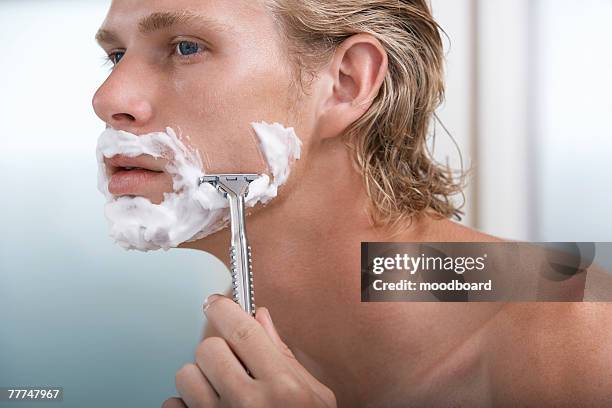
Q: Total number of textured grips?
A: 2